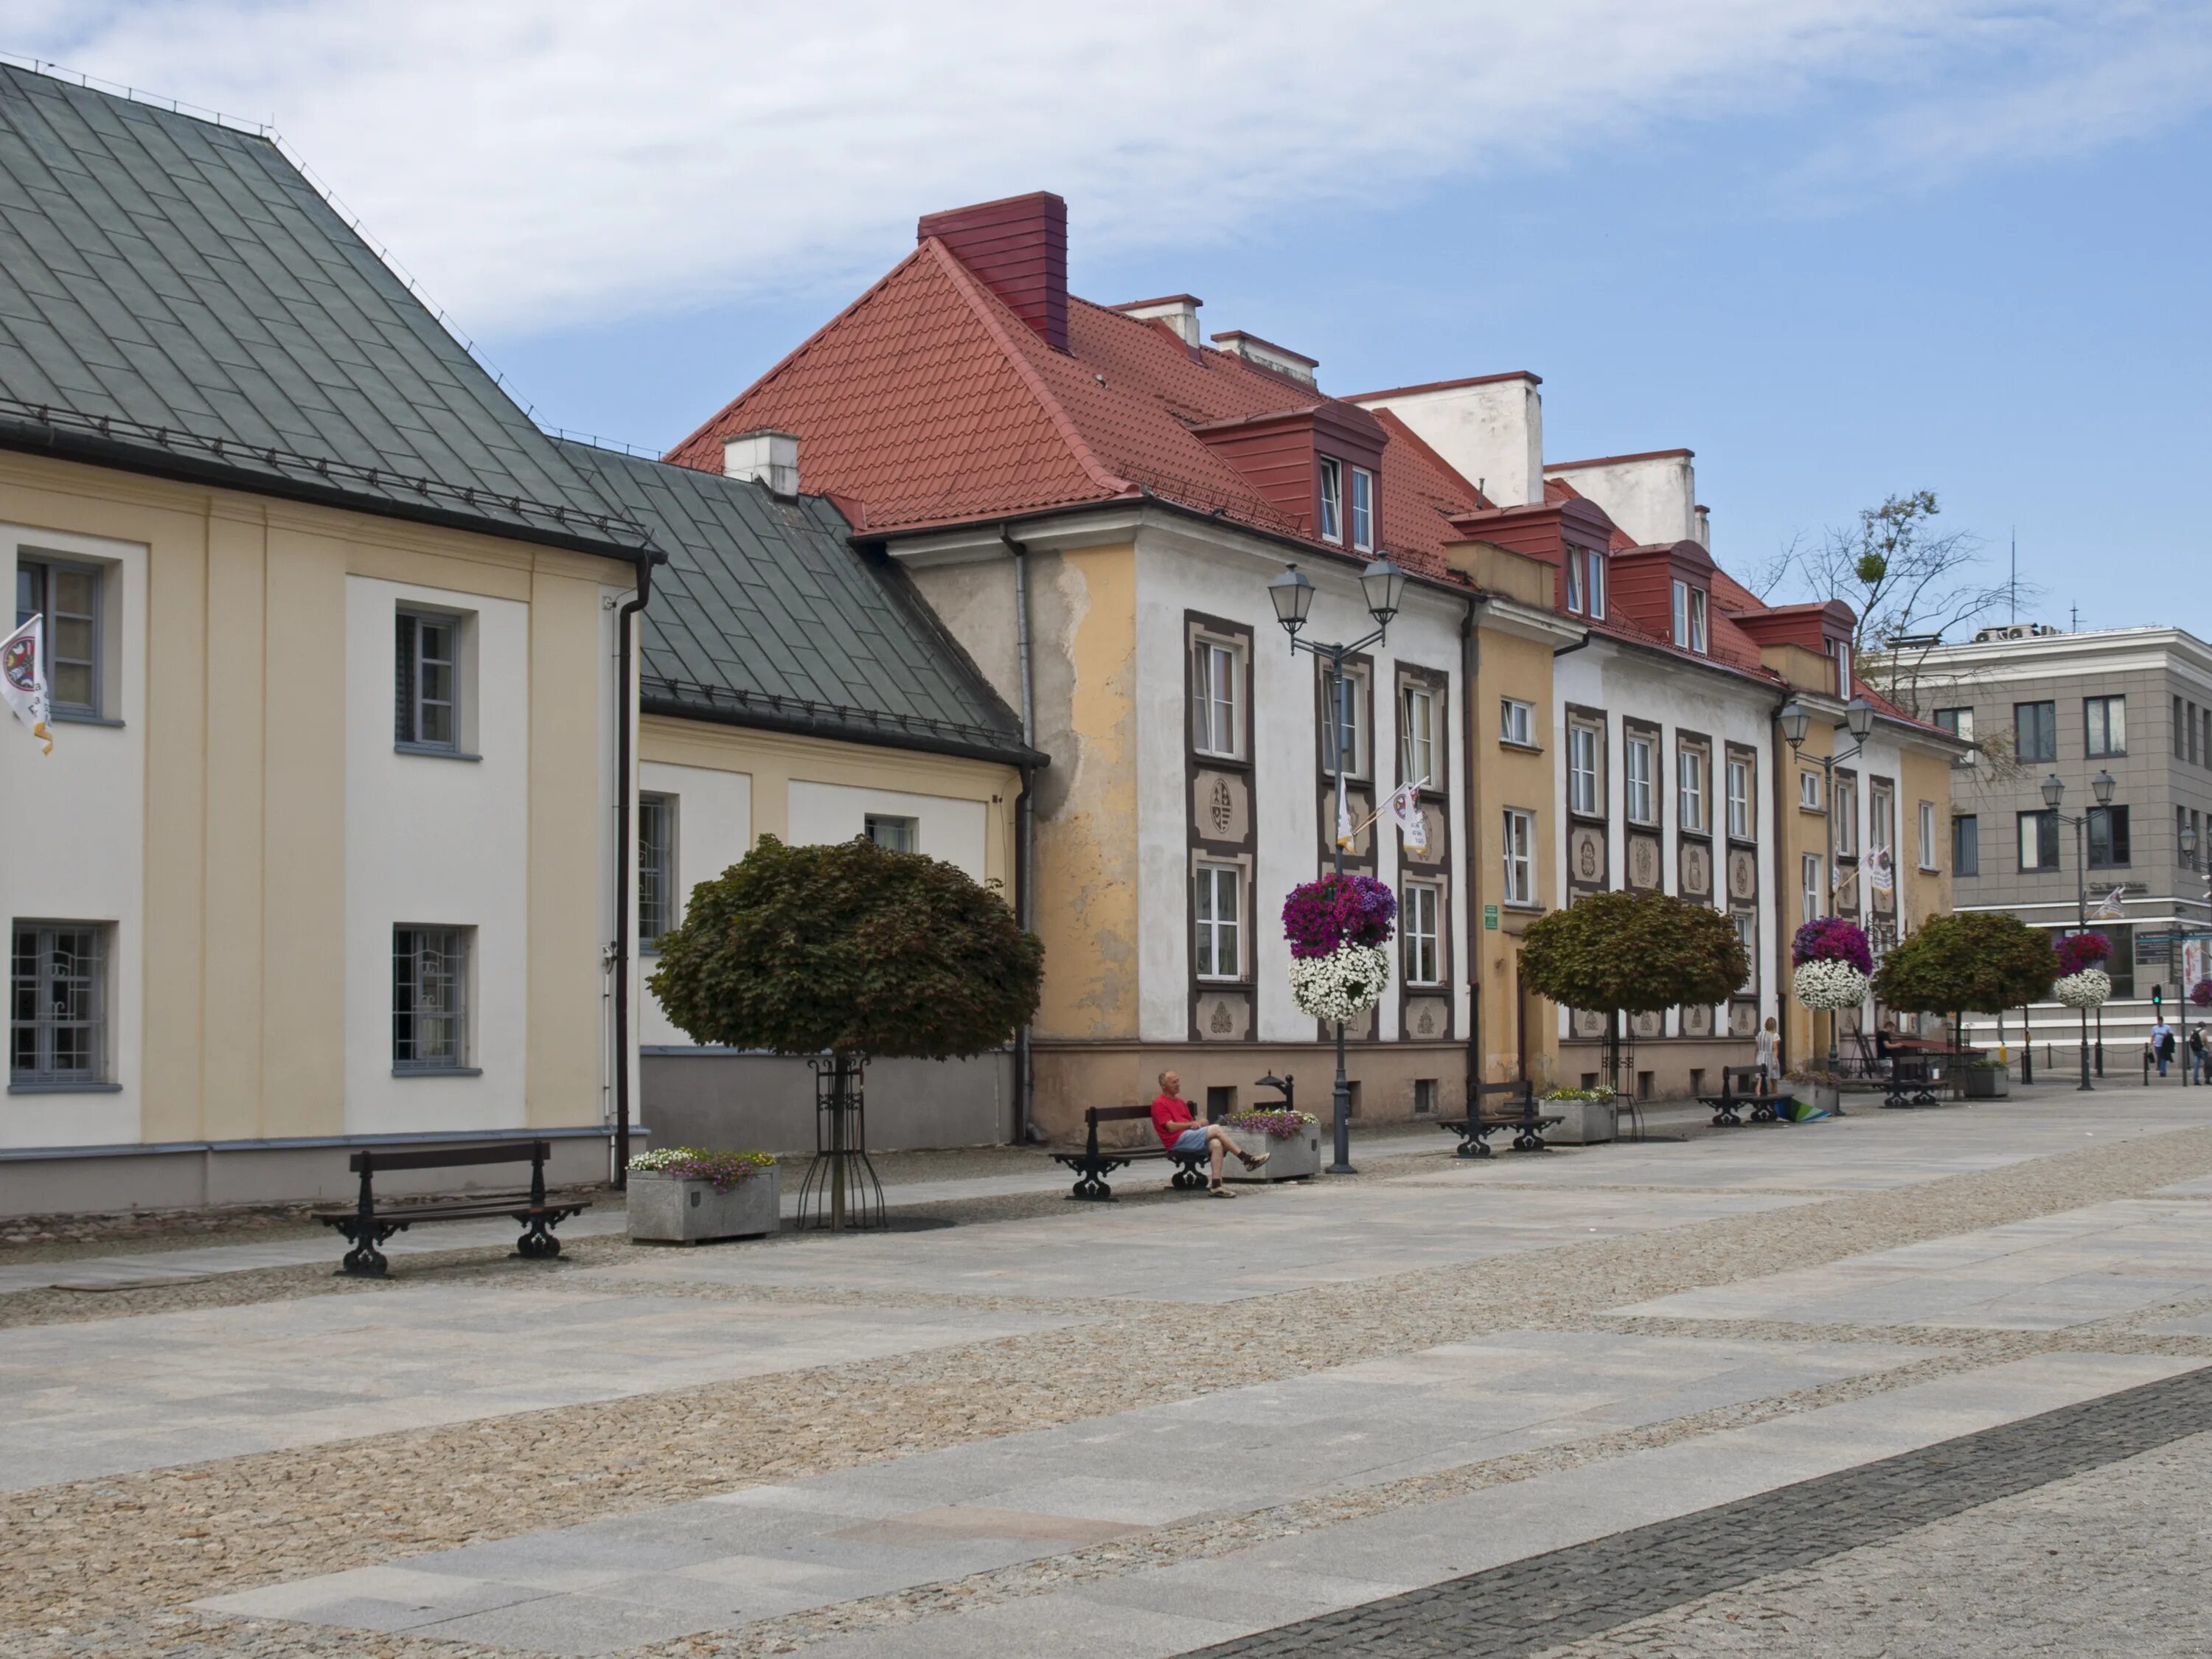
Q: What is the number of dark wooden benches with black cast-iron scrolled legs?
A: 5